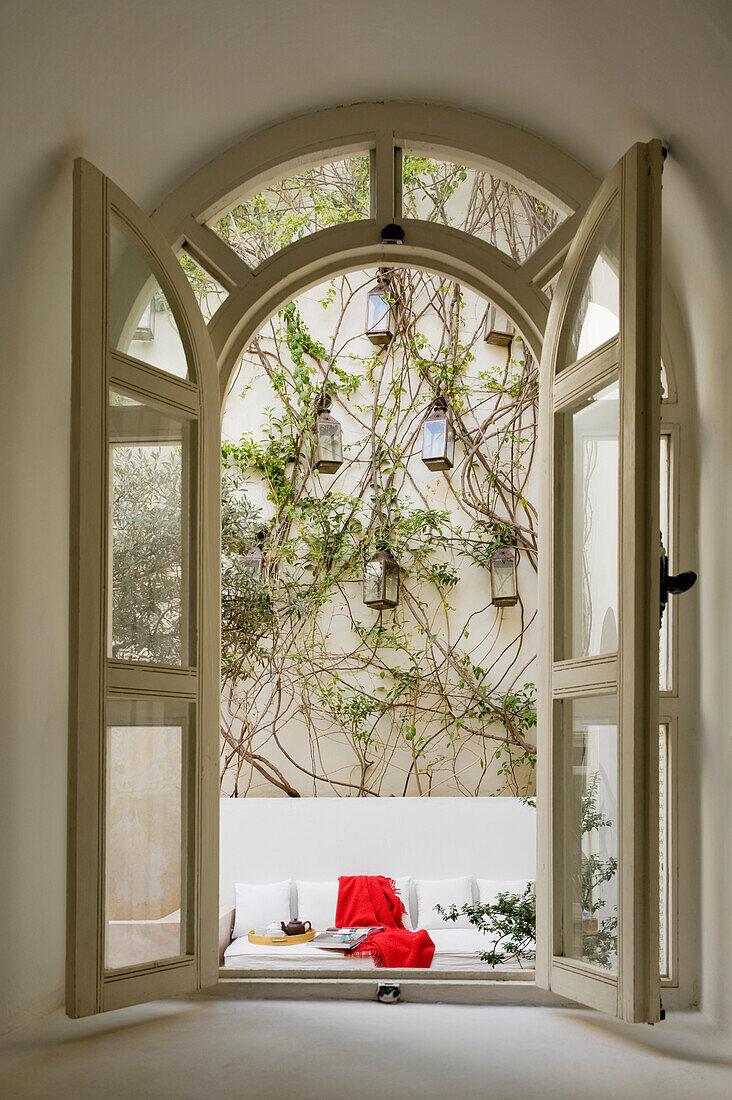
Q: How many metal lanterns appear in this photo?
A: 8